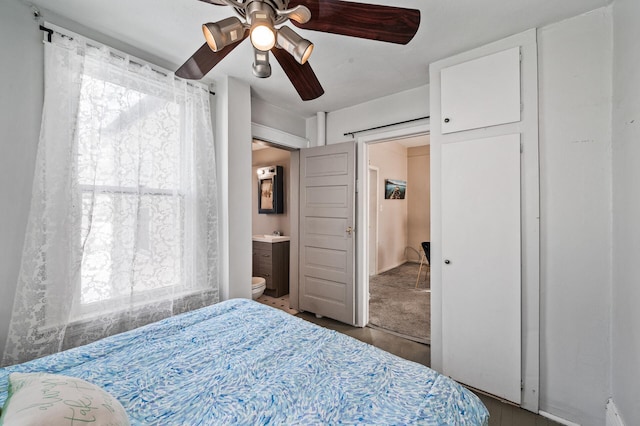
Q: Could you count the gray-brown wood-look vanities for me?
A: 1